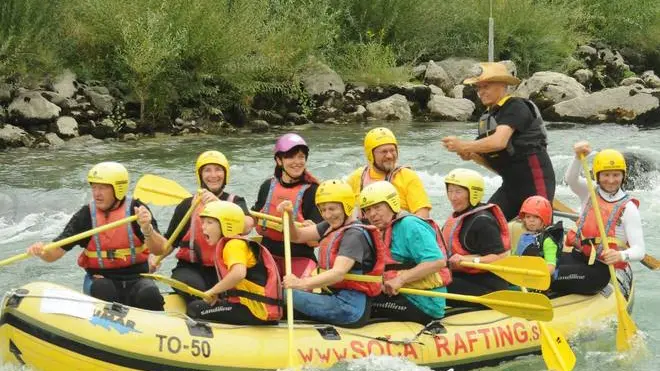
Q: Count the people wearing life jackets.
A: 11